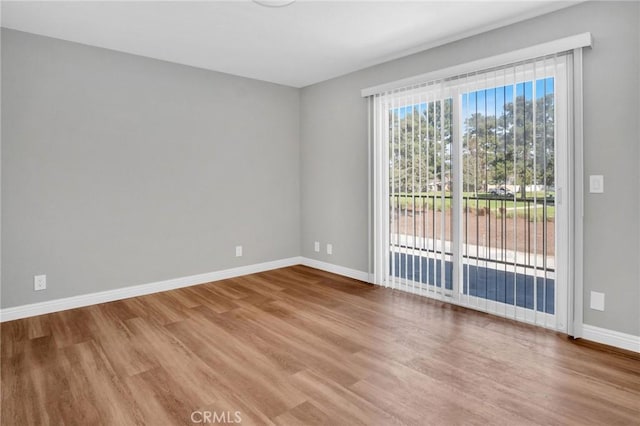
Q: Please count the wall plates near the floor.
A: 5